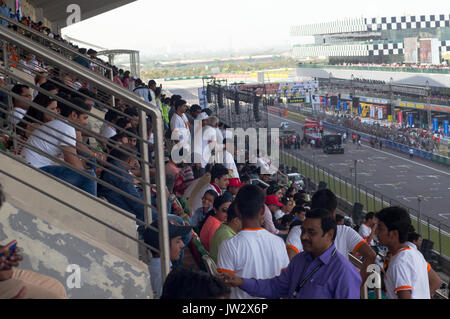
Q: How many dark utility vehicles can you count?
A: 1